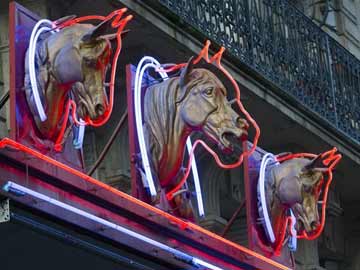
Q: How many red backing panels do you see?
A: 3